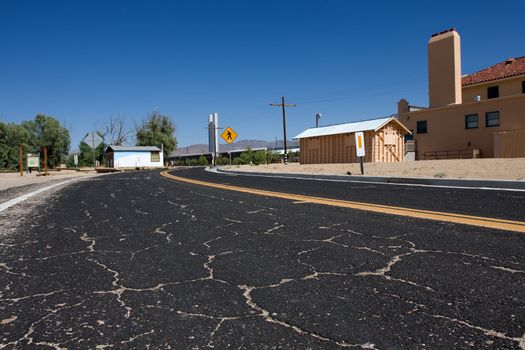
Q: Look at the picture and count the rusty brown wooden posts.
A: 2